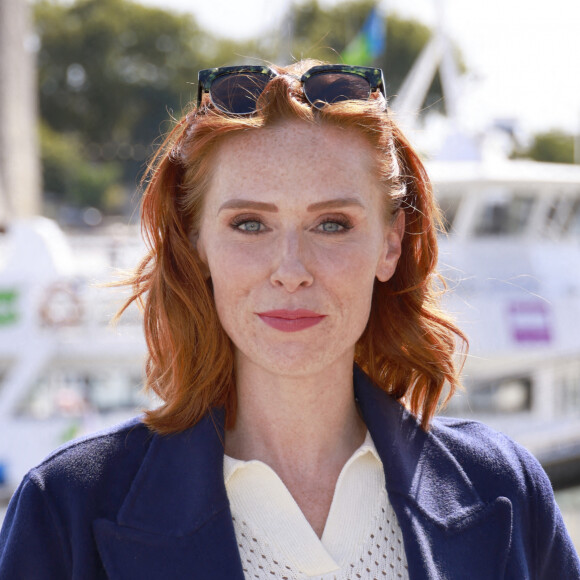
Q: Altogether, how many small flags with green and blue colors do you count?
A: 1